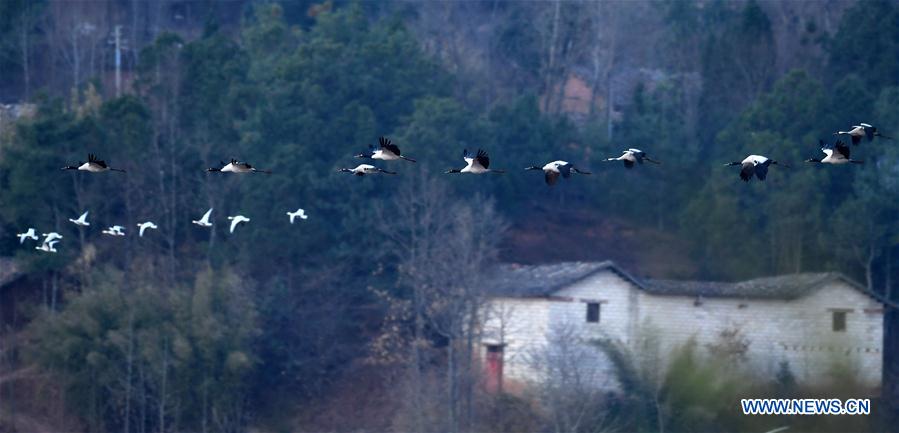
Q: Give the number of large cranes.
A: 10